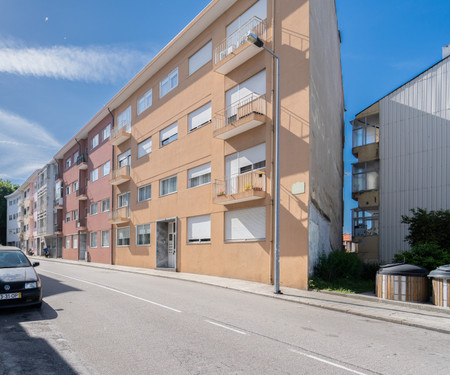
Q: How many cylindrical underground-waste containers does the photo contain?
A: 2